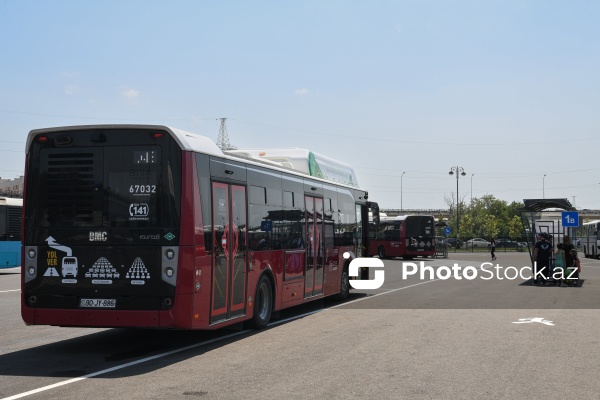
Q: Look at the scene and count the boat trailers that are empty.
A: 0